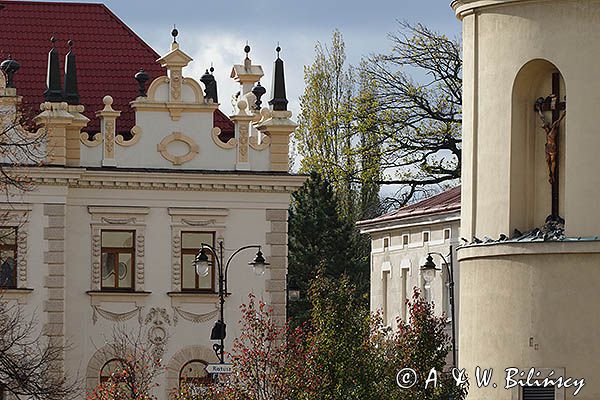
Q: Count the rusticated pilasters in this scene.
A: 2